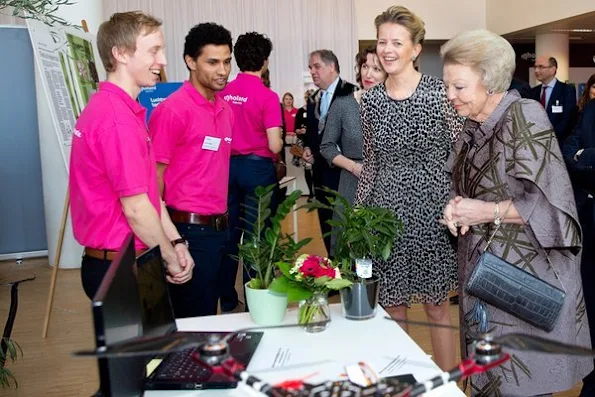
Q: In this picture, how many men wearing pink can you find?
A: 3